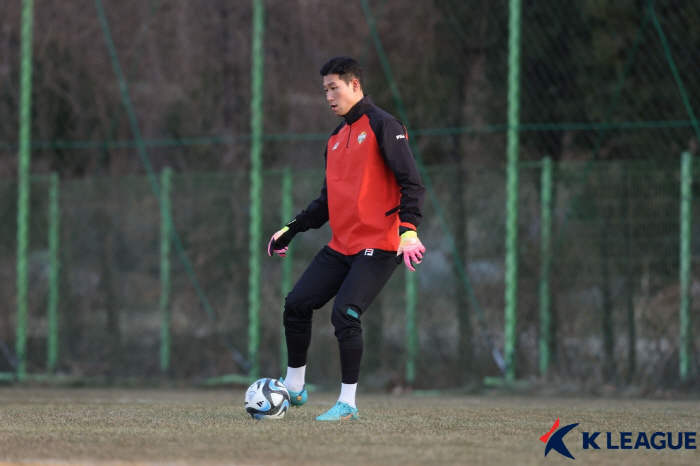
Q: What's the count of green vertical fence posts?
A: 9